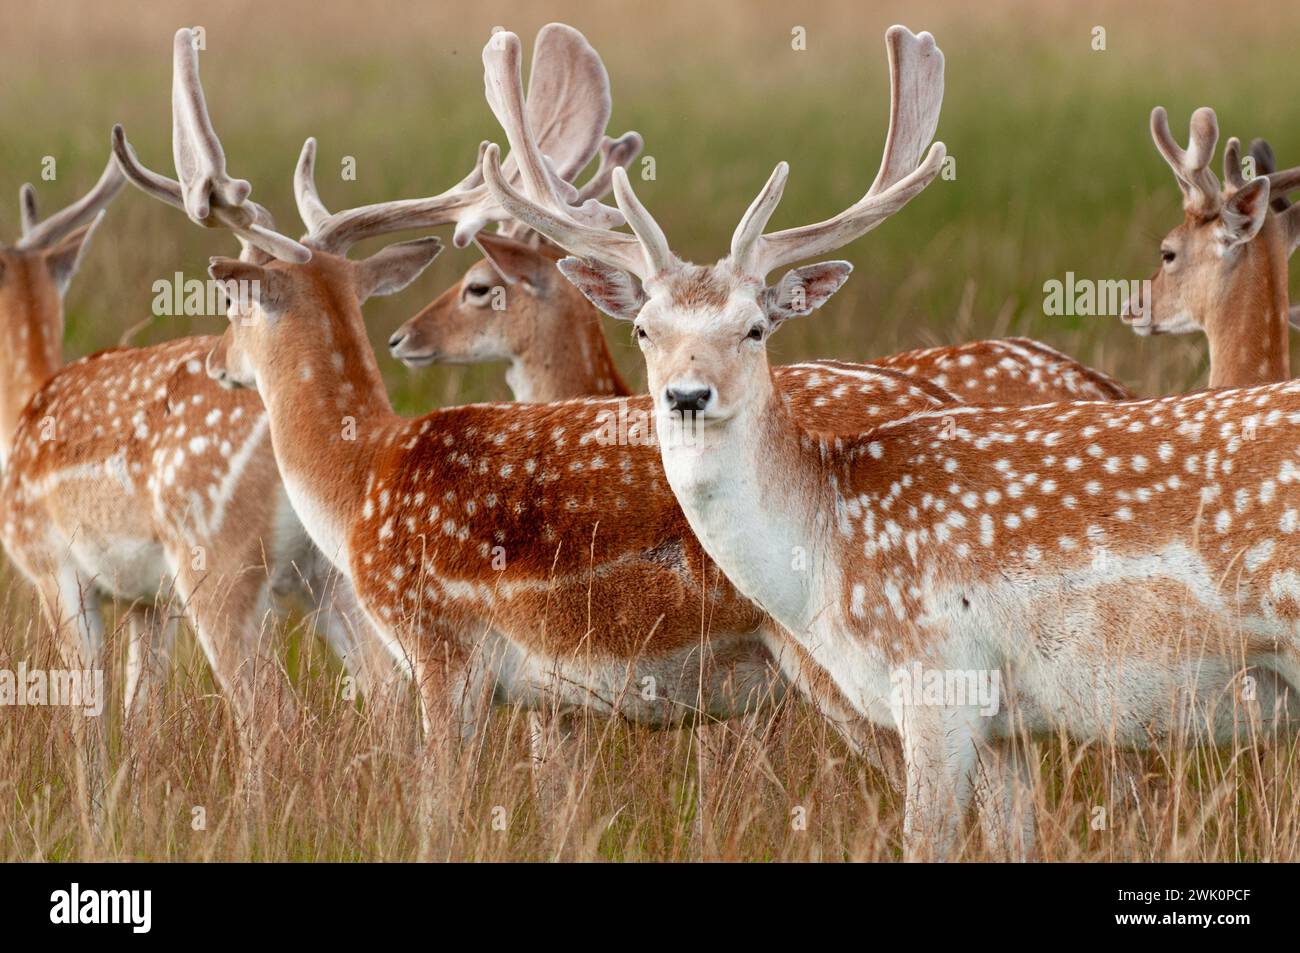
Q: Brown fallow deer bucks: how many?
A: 5